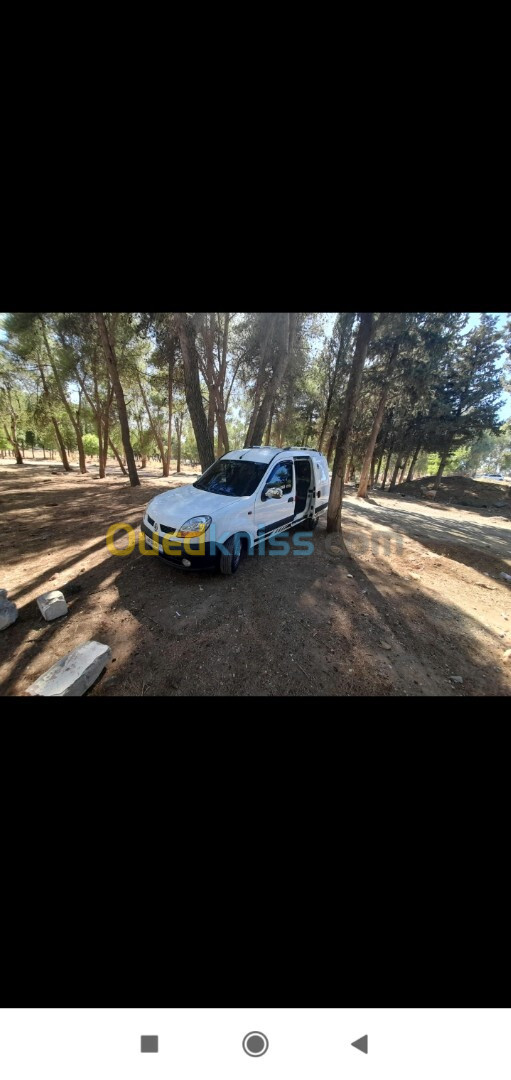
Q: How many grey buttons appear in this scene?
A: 3